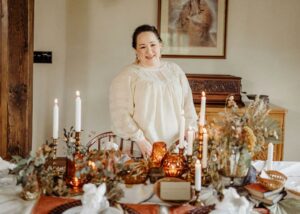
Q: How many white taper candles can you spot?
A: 8